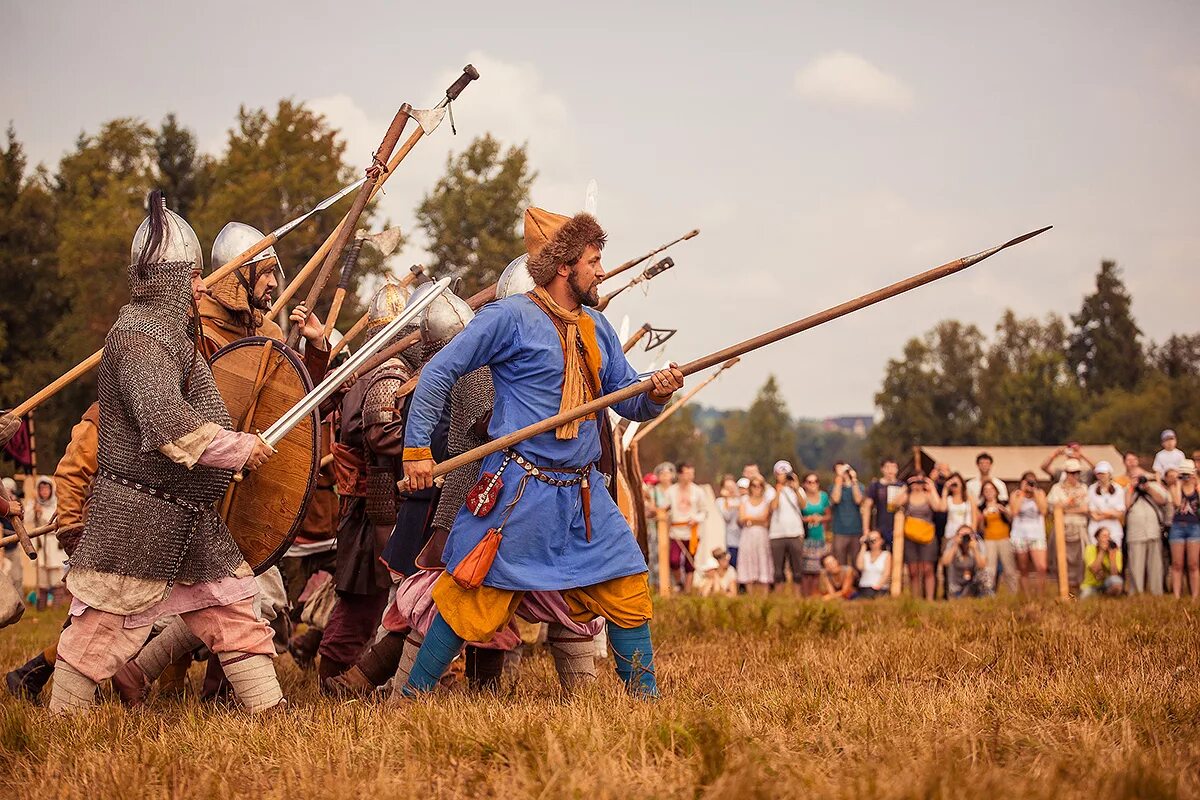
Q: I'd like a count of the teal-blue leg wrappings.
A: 2